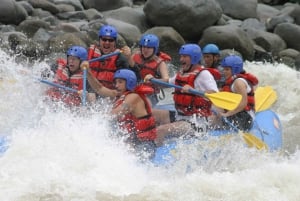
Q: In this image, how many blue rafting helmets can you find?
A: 7